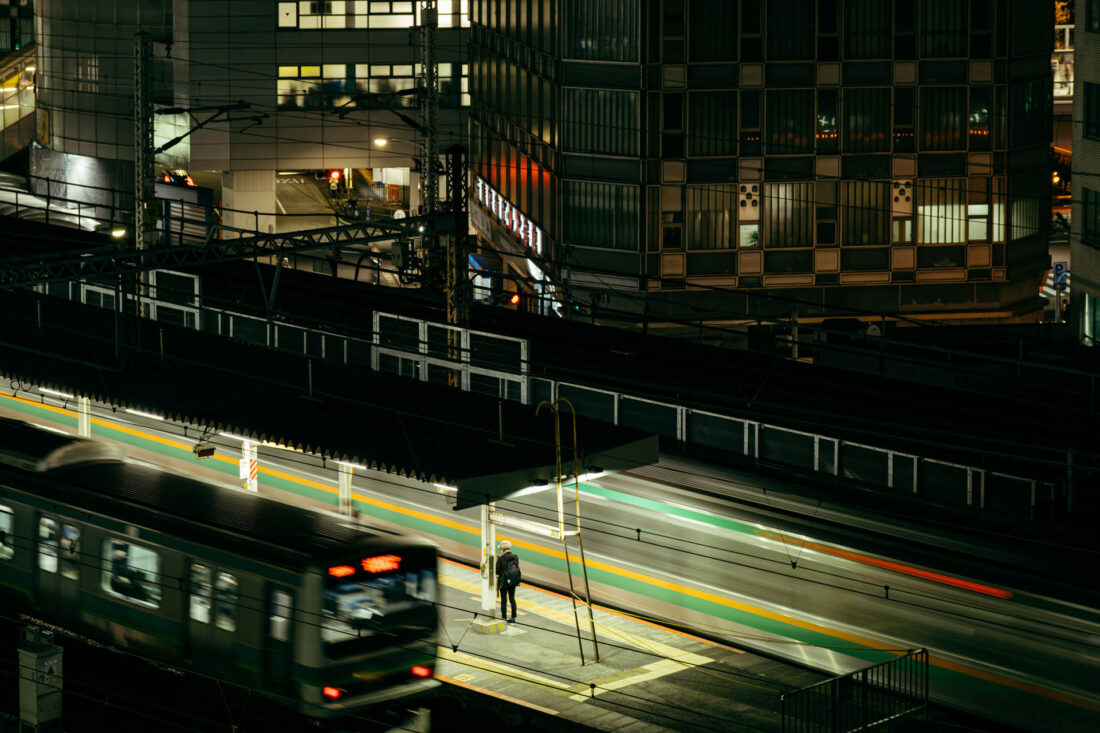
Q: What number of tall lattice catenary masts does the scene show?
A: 3